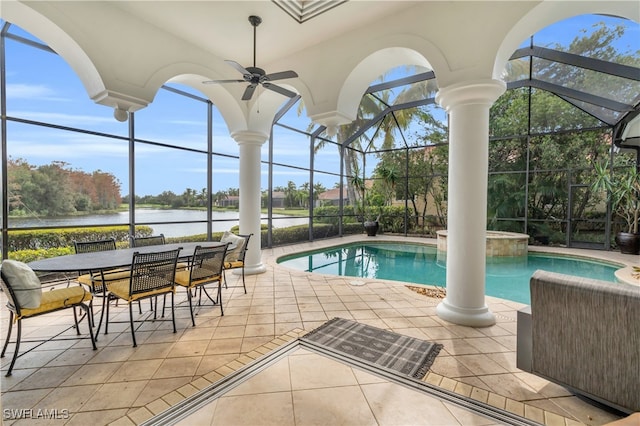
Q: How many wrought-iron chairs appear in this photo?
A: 6